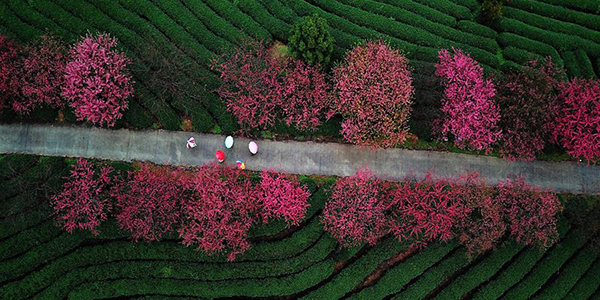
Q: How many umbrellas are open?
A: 5